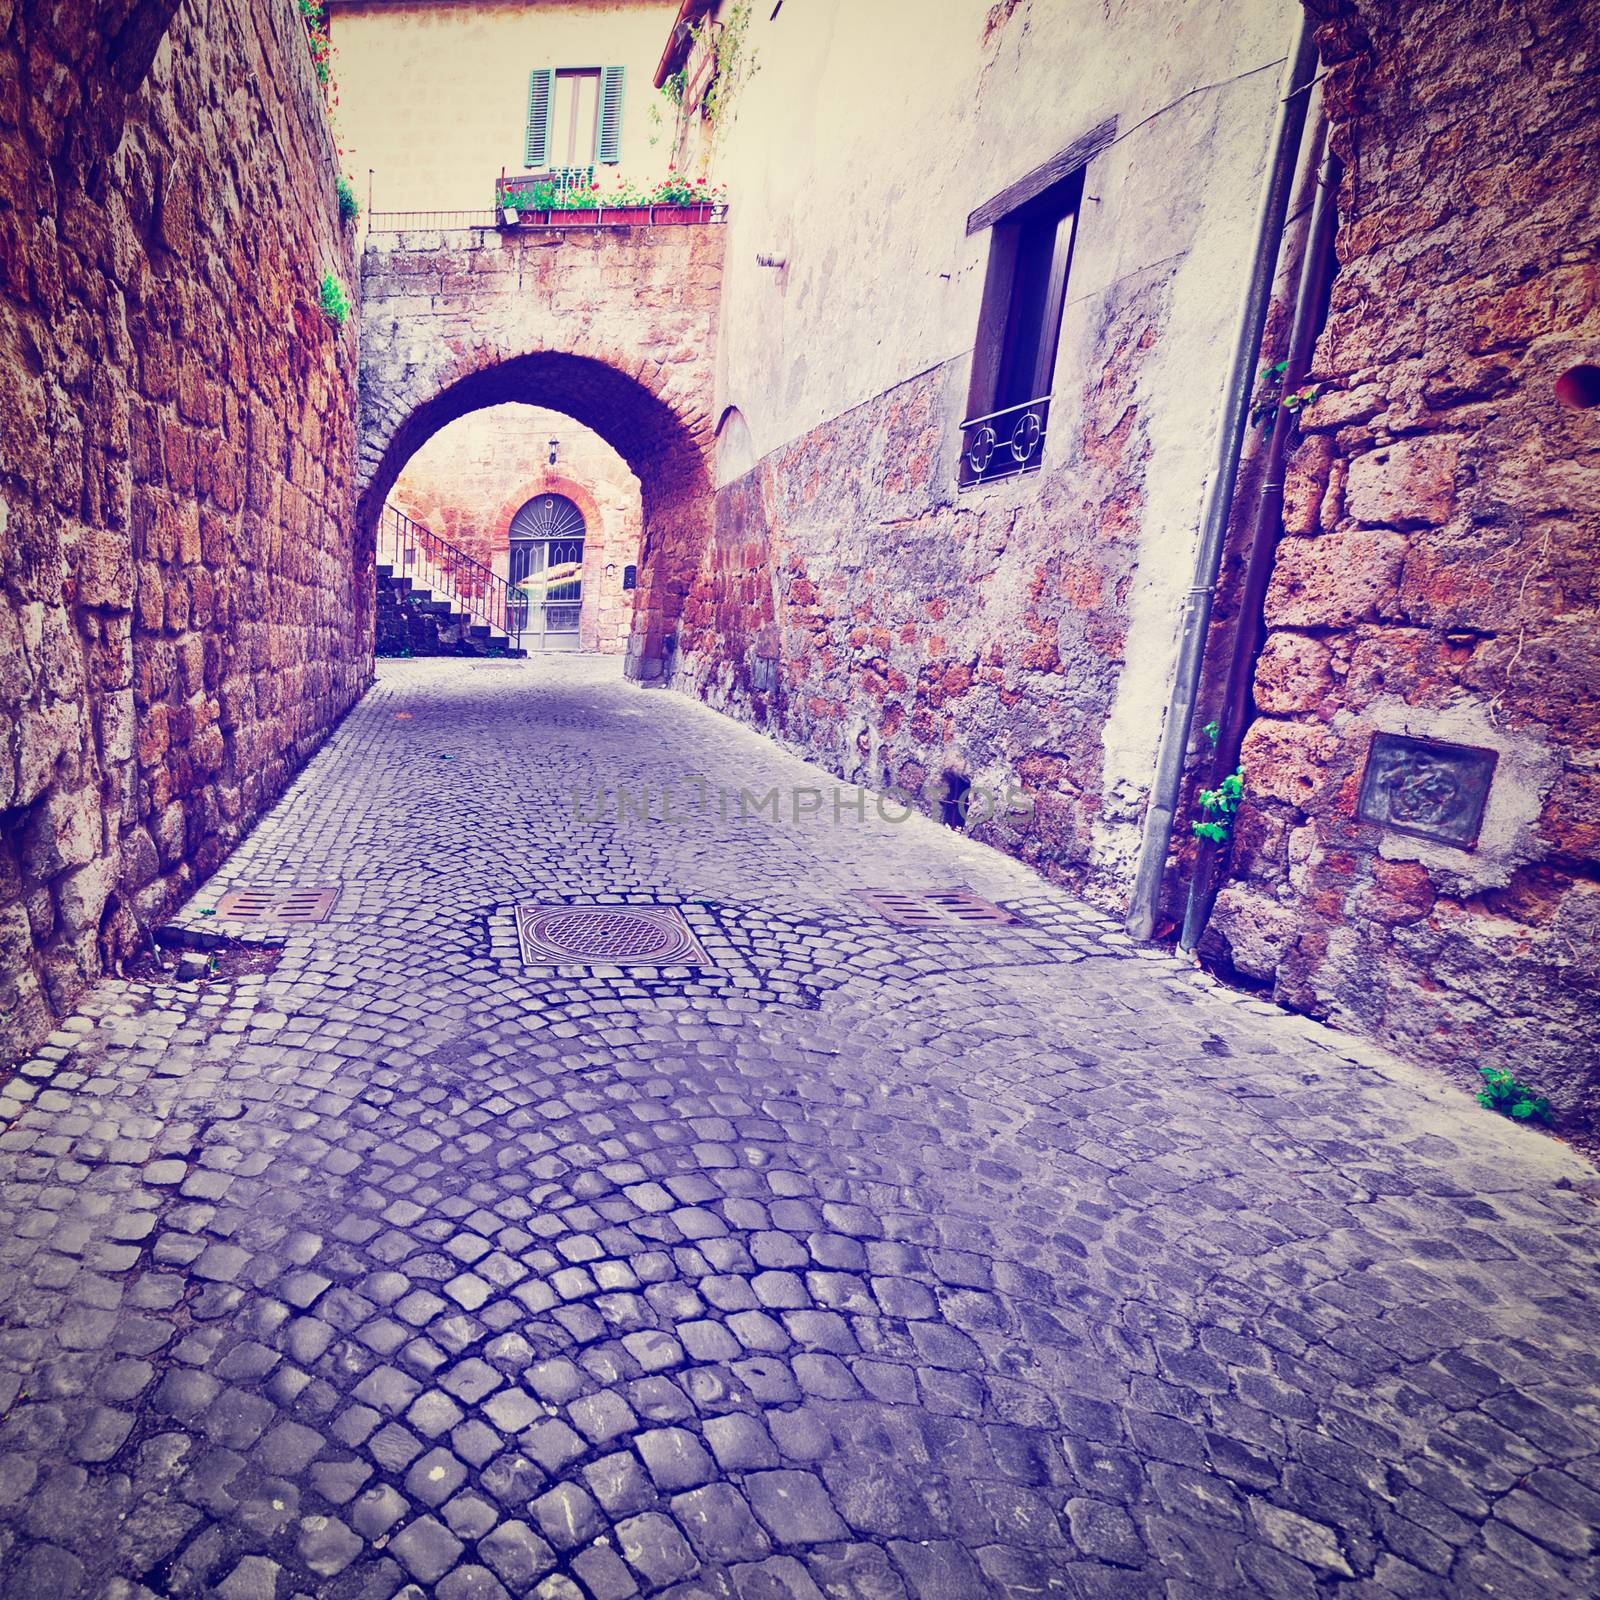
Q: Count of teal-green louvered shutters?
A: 2